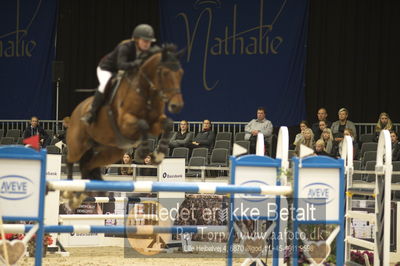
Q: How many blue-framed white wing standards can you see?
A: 3